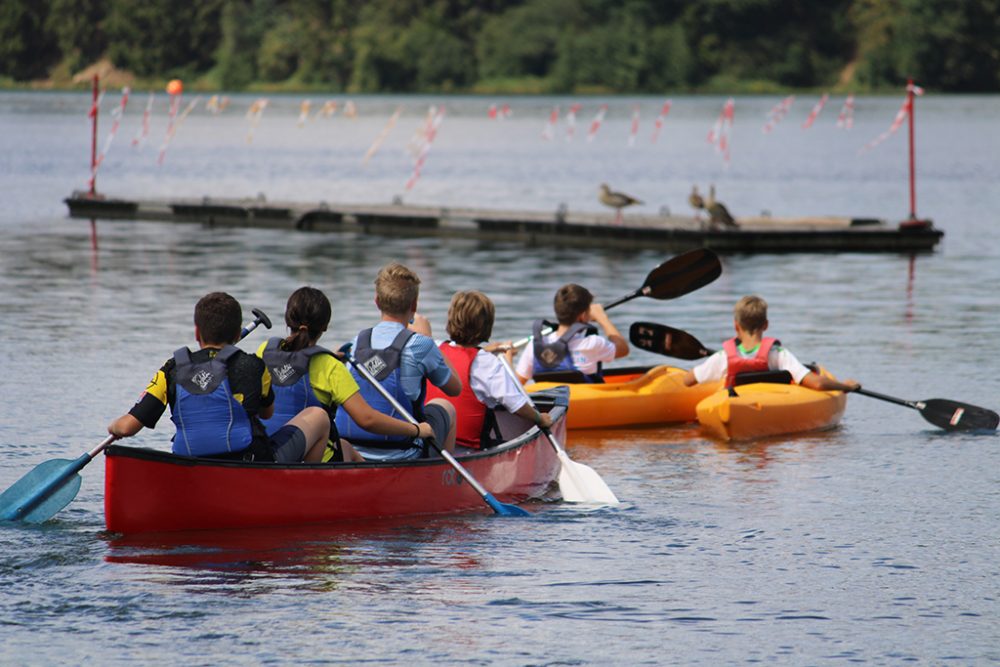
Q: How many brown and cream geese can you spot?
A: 3